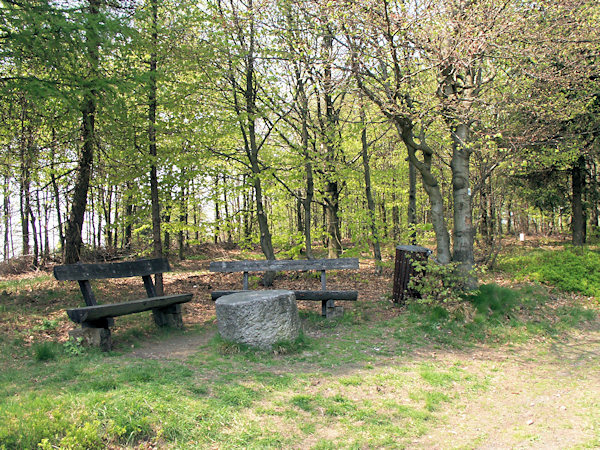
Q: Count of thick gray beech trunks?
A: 2